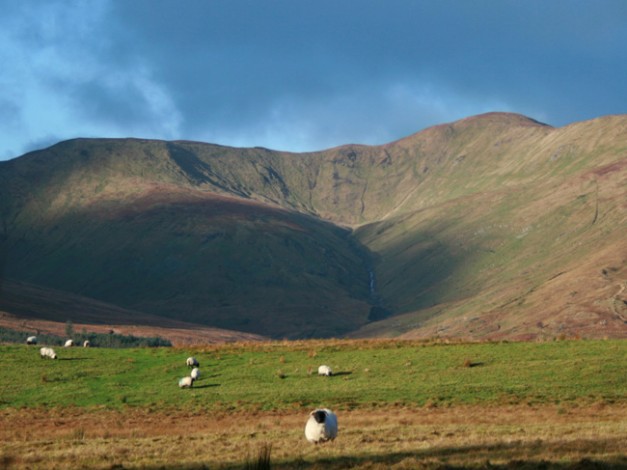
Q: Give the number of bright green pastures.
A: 1